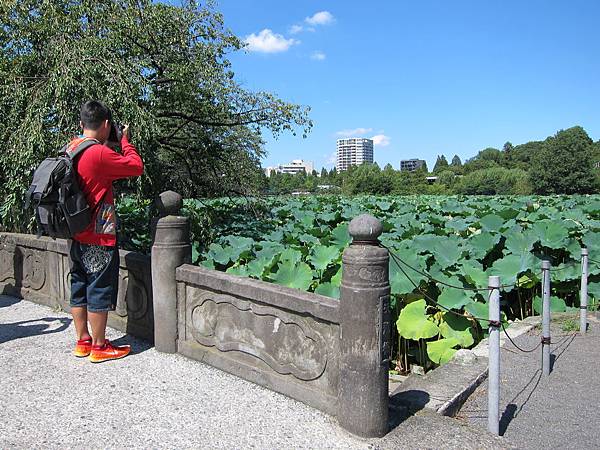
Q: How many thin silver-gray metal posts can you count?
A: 3